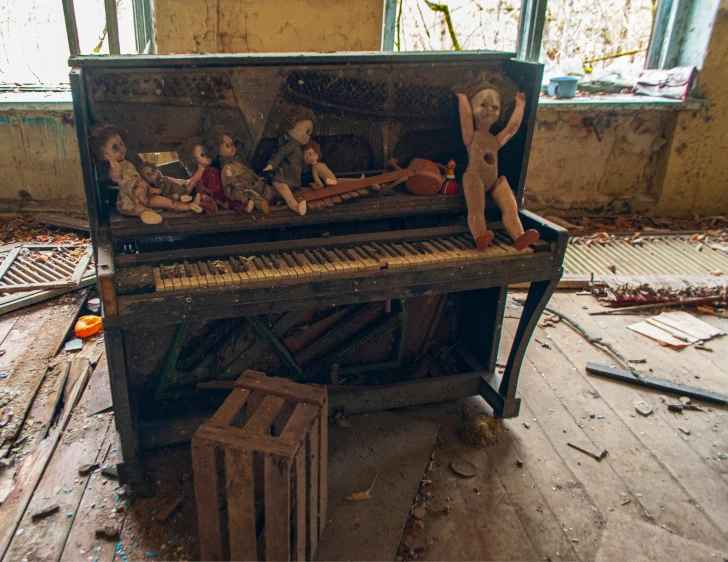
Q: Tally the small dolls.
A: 6